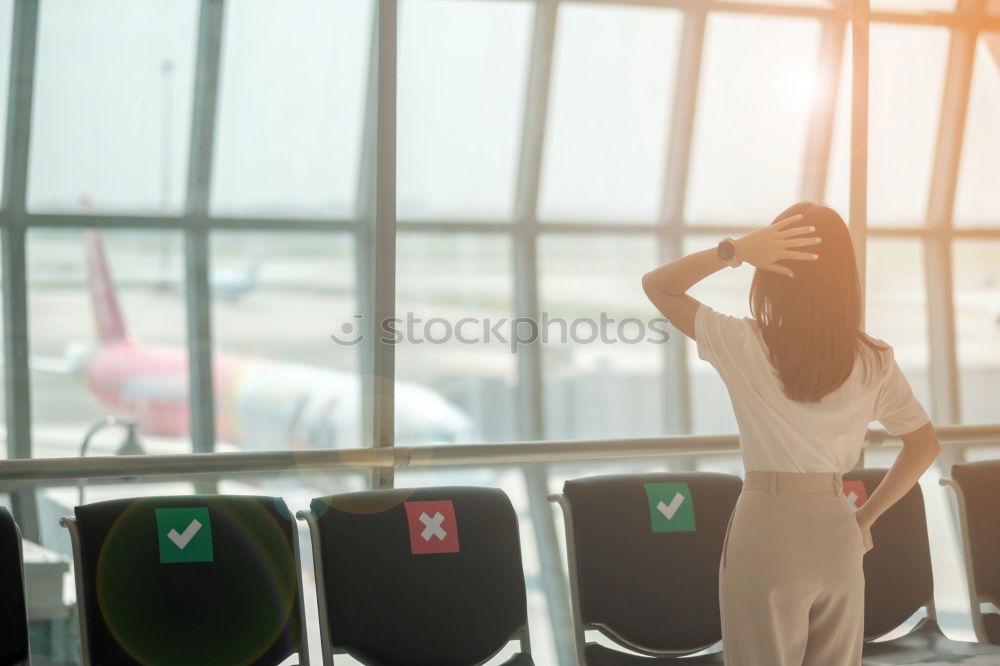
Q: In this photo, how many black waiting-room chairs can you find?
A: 6